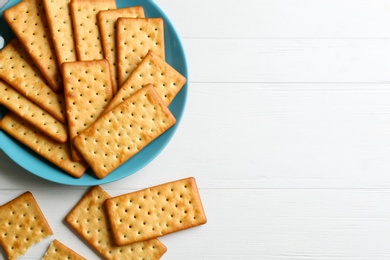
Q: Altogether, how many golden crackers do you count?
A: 15